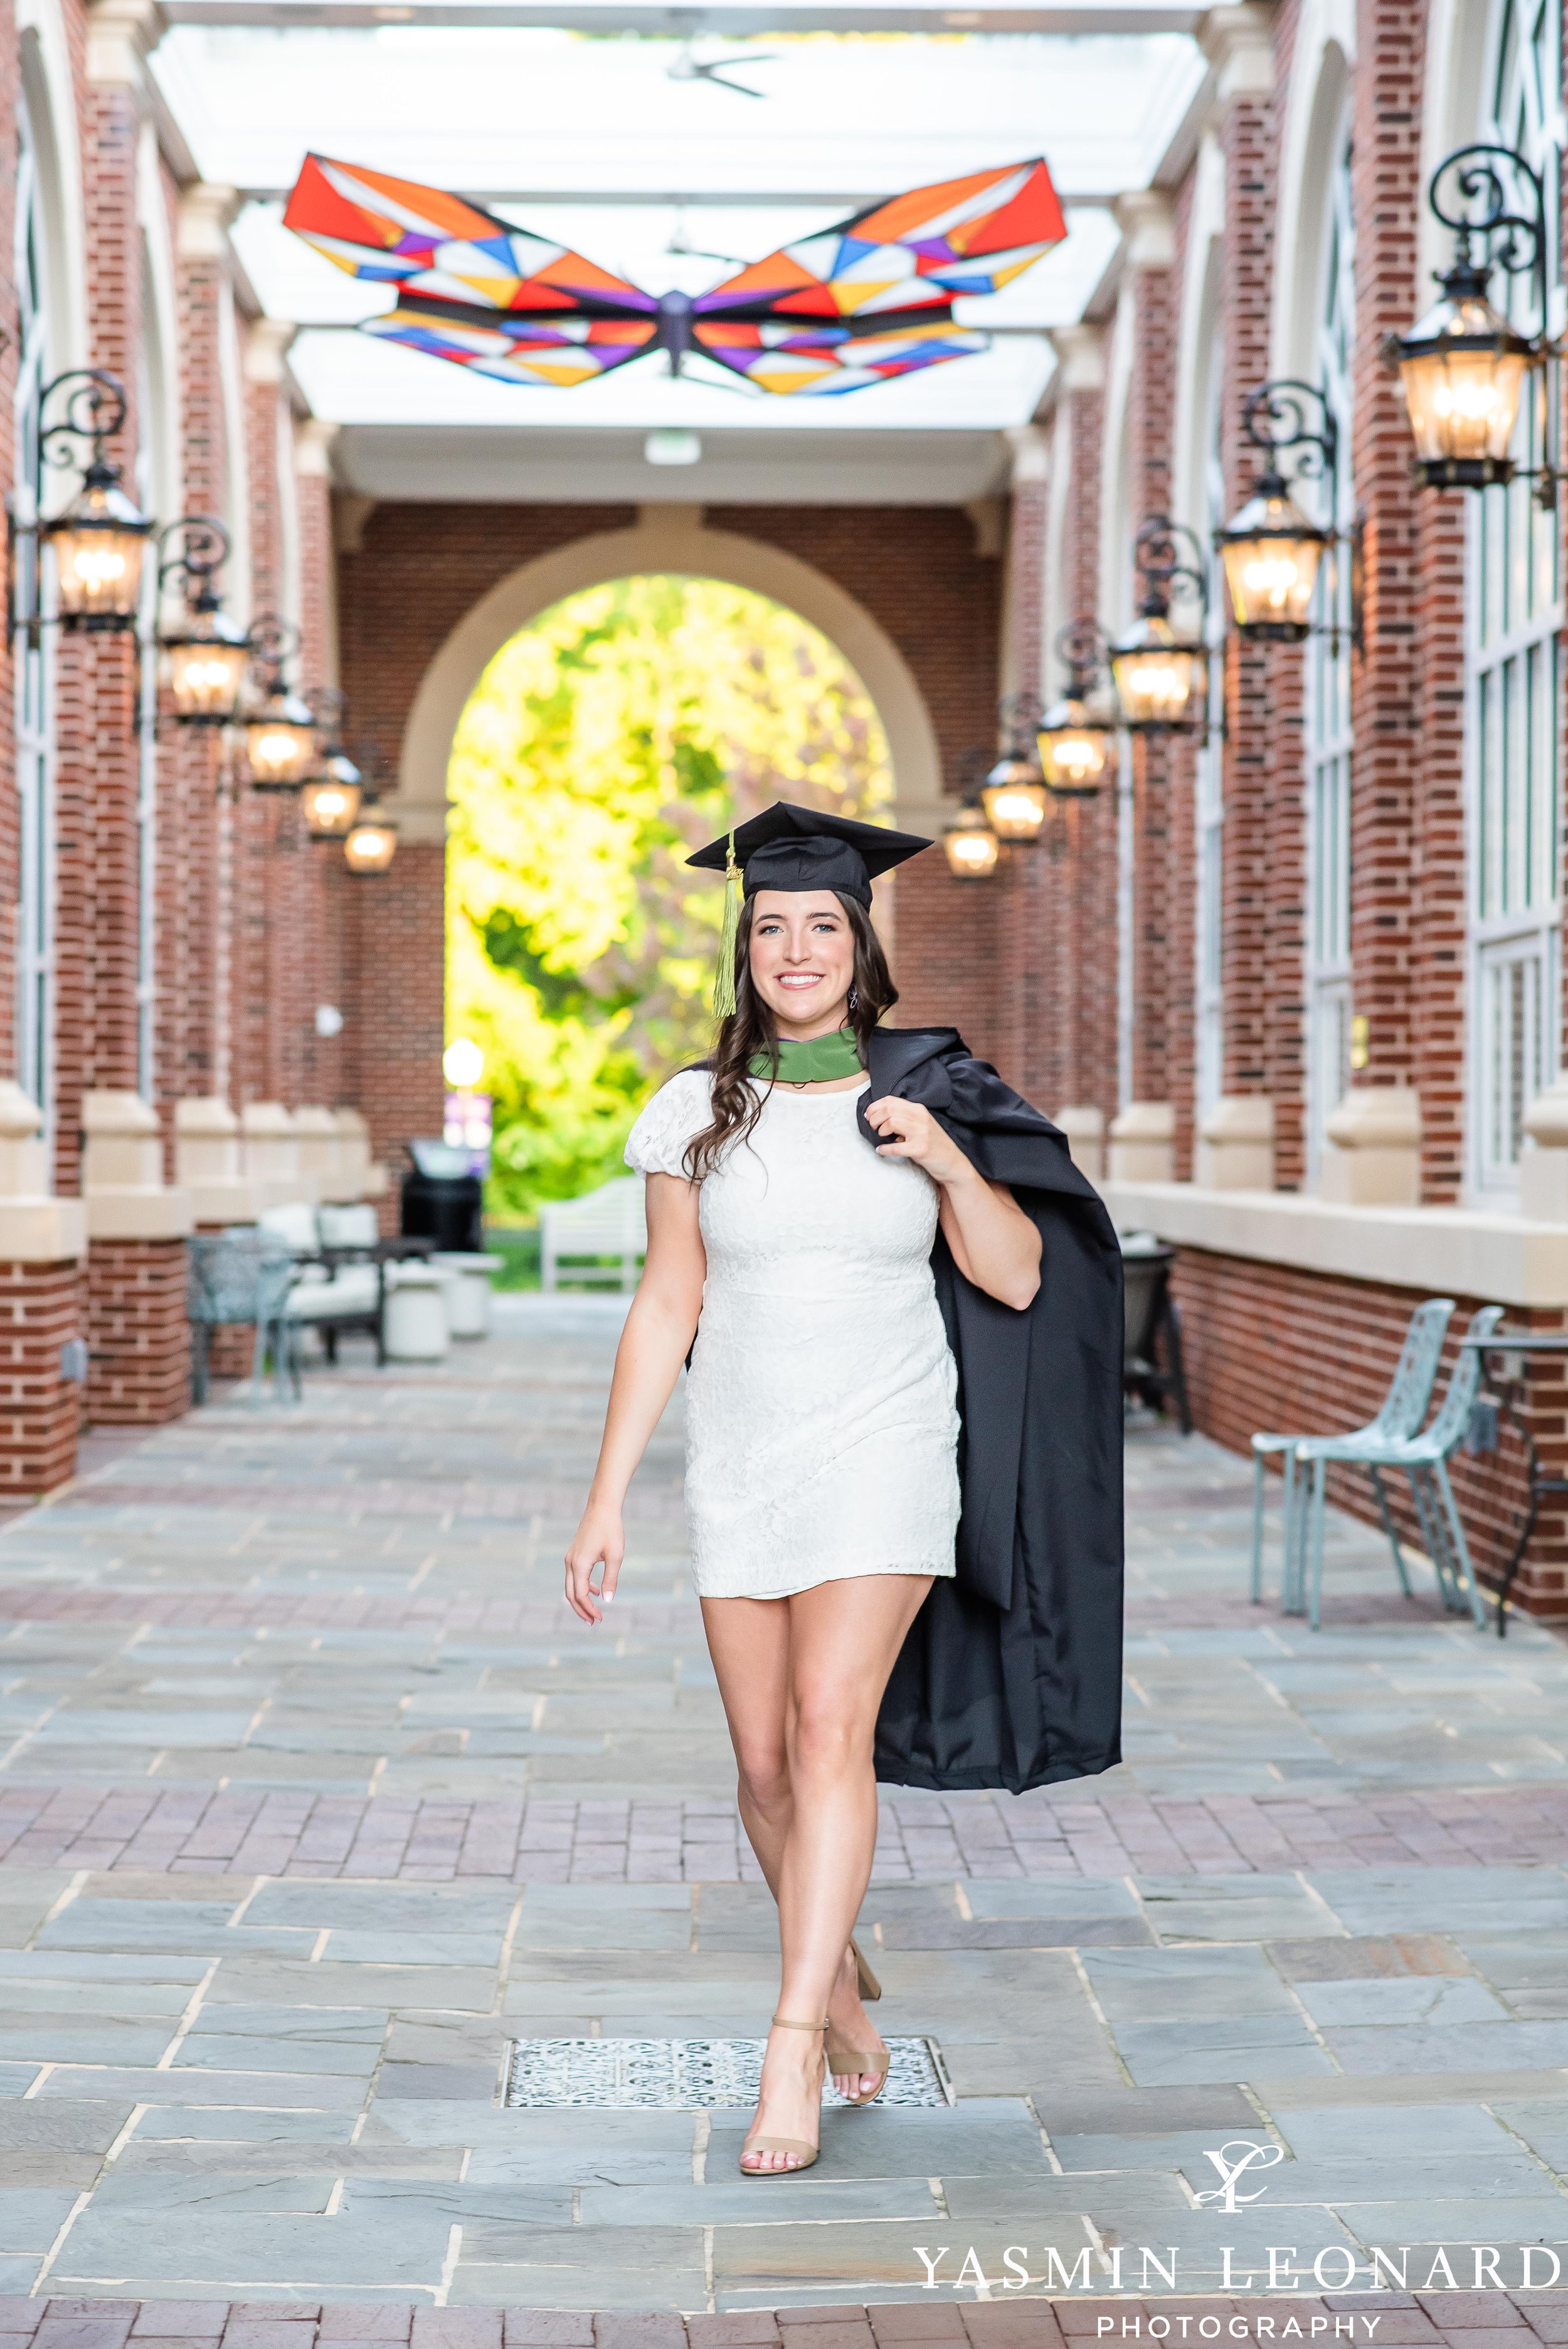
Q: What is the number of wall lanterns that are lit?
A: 11